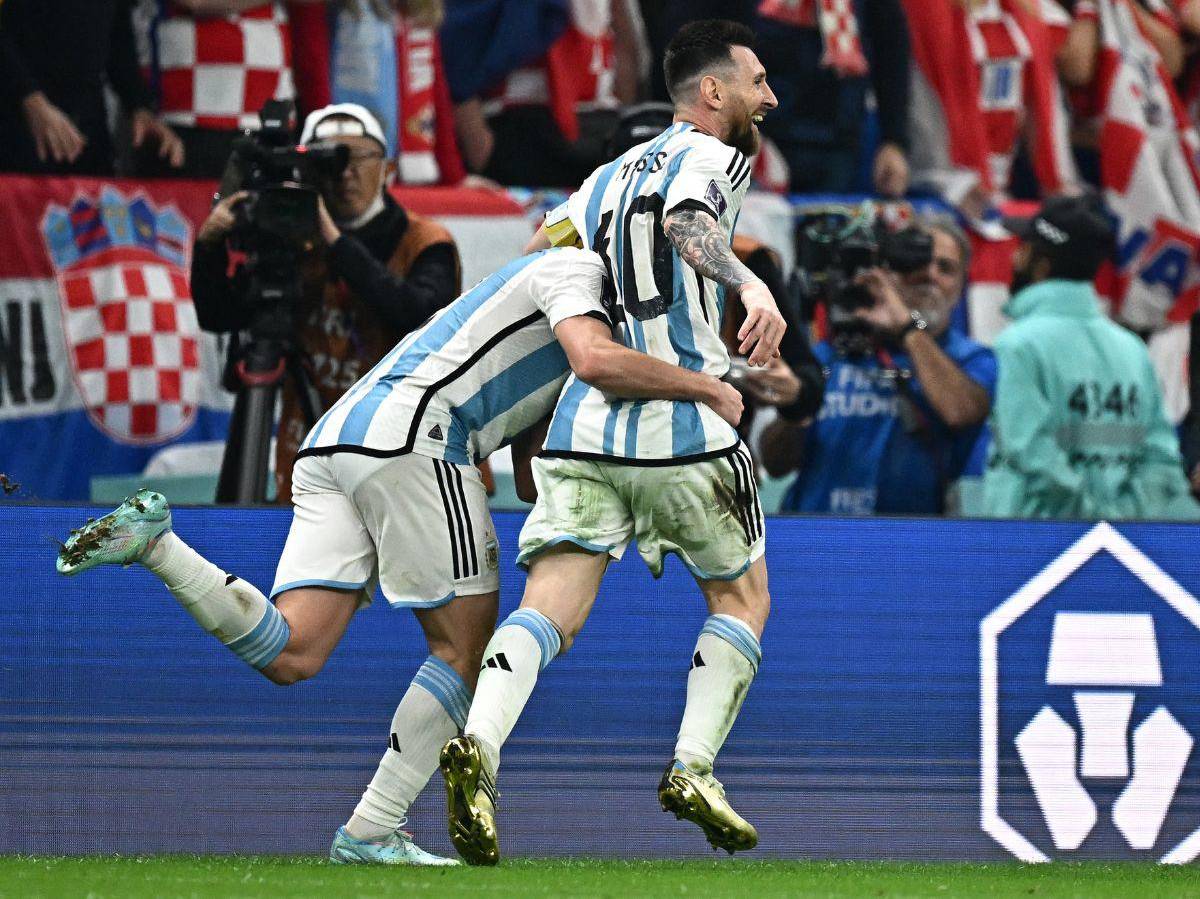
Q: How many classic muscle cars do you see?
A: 0